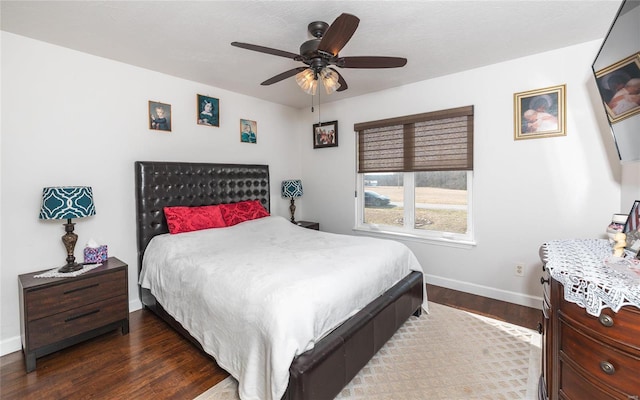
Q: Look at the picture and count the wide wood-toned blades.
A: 5